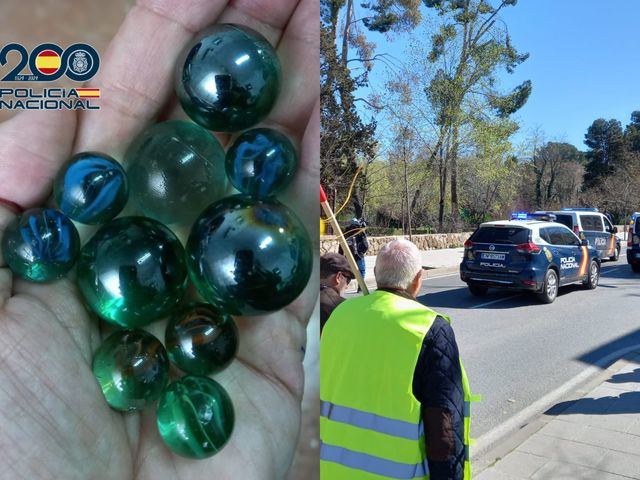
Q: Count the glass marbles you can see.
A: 10